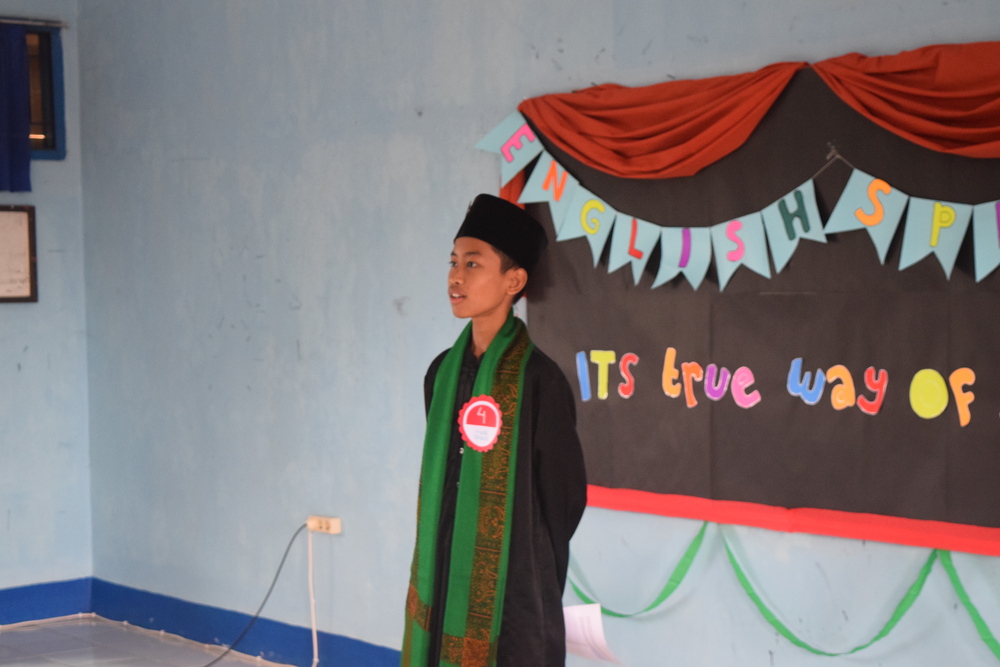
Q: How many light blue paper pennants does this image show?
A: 10